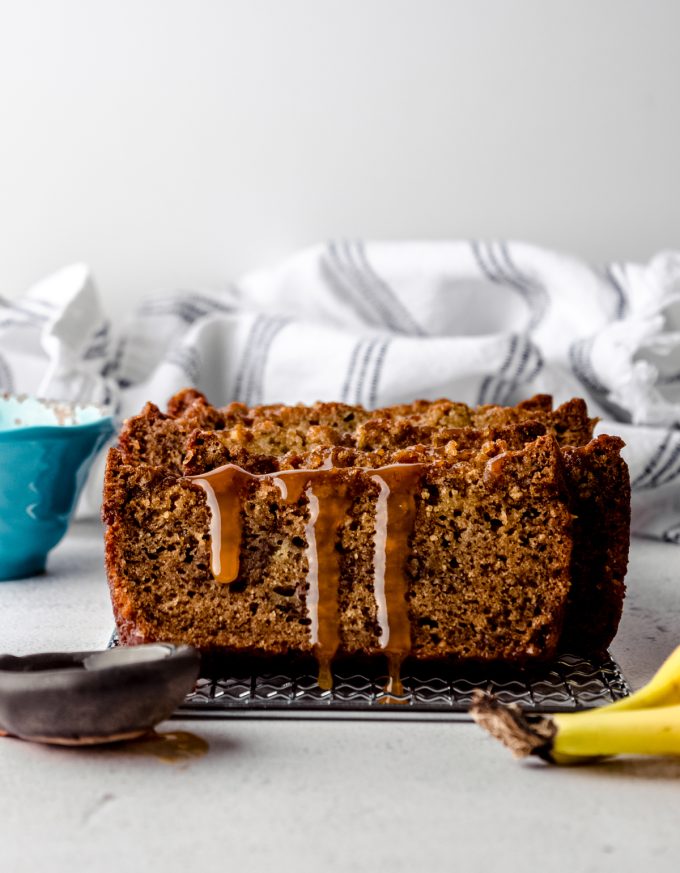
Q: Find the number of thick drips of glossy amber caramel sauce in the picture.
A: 3